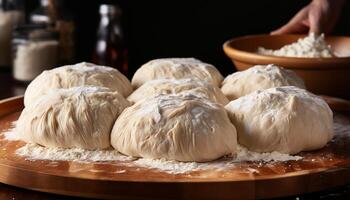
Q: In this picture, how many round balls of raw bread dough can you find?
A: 7